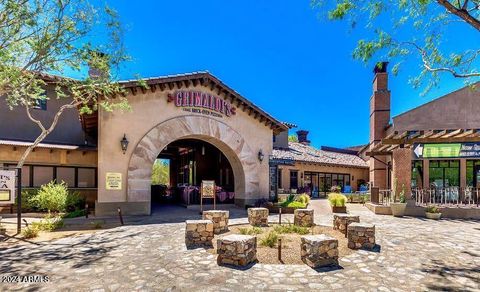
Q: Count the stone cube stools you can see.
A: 8